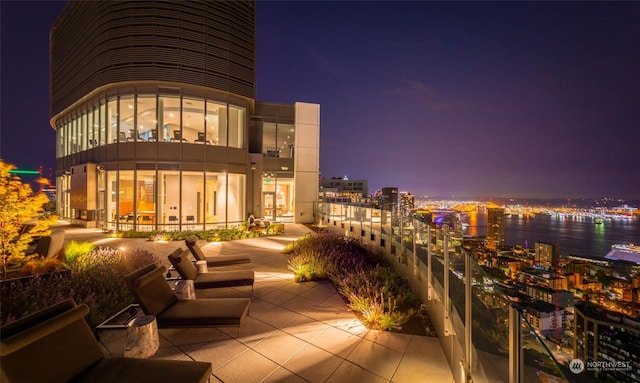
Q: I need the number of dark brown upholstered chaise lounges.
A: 4